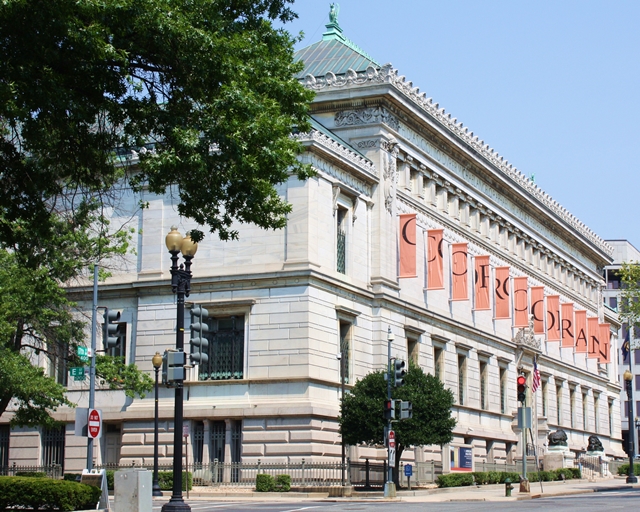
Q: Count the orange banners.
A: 12